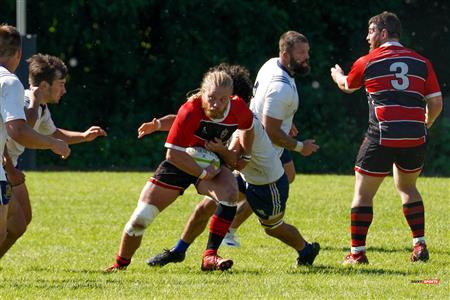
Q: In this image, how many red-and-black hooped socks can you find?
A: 4